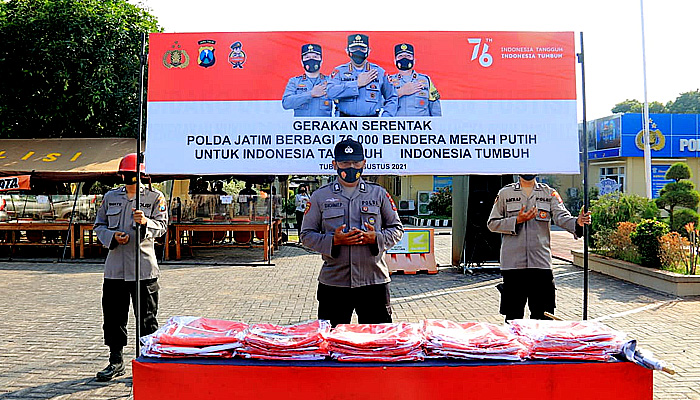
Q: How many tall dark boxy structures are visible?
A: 1